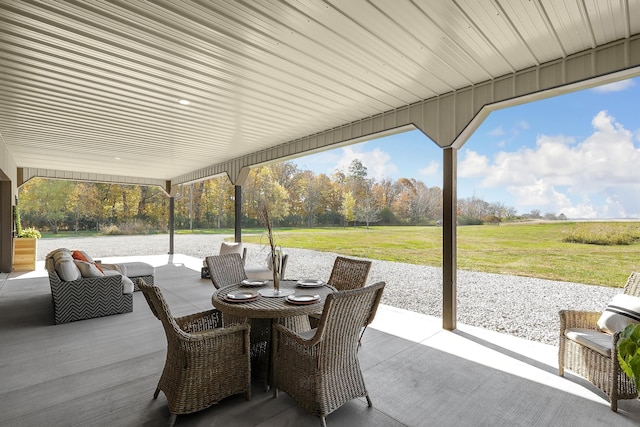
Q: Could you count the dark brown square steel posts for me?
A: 3